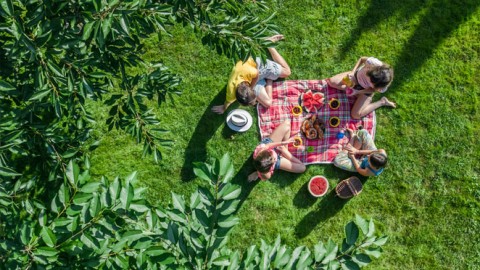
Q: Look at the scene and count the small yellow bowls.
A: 4